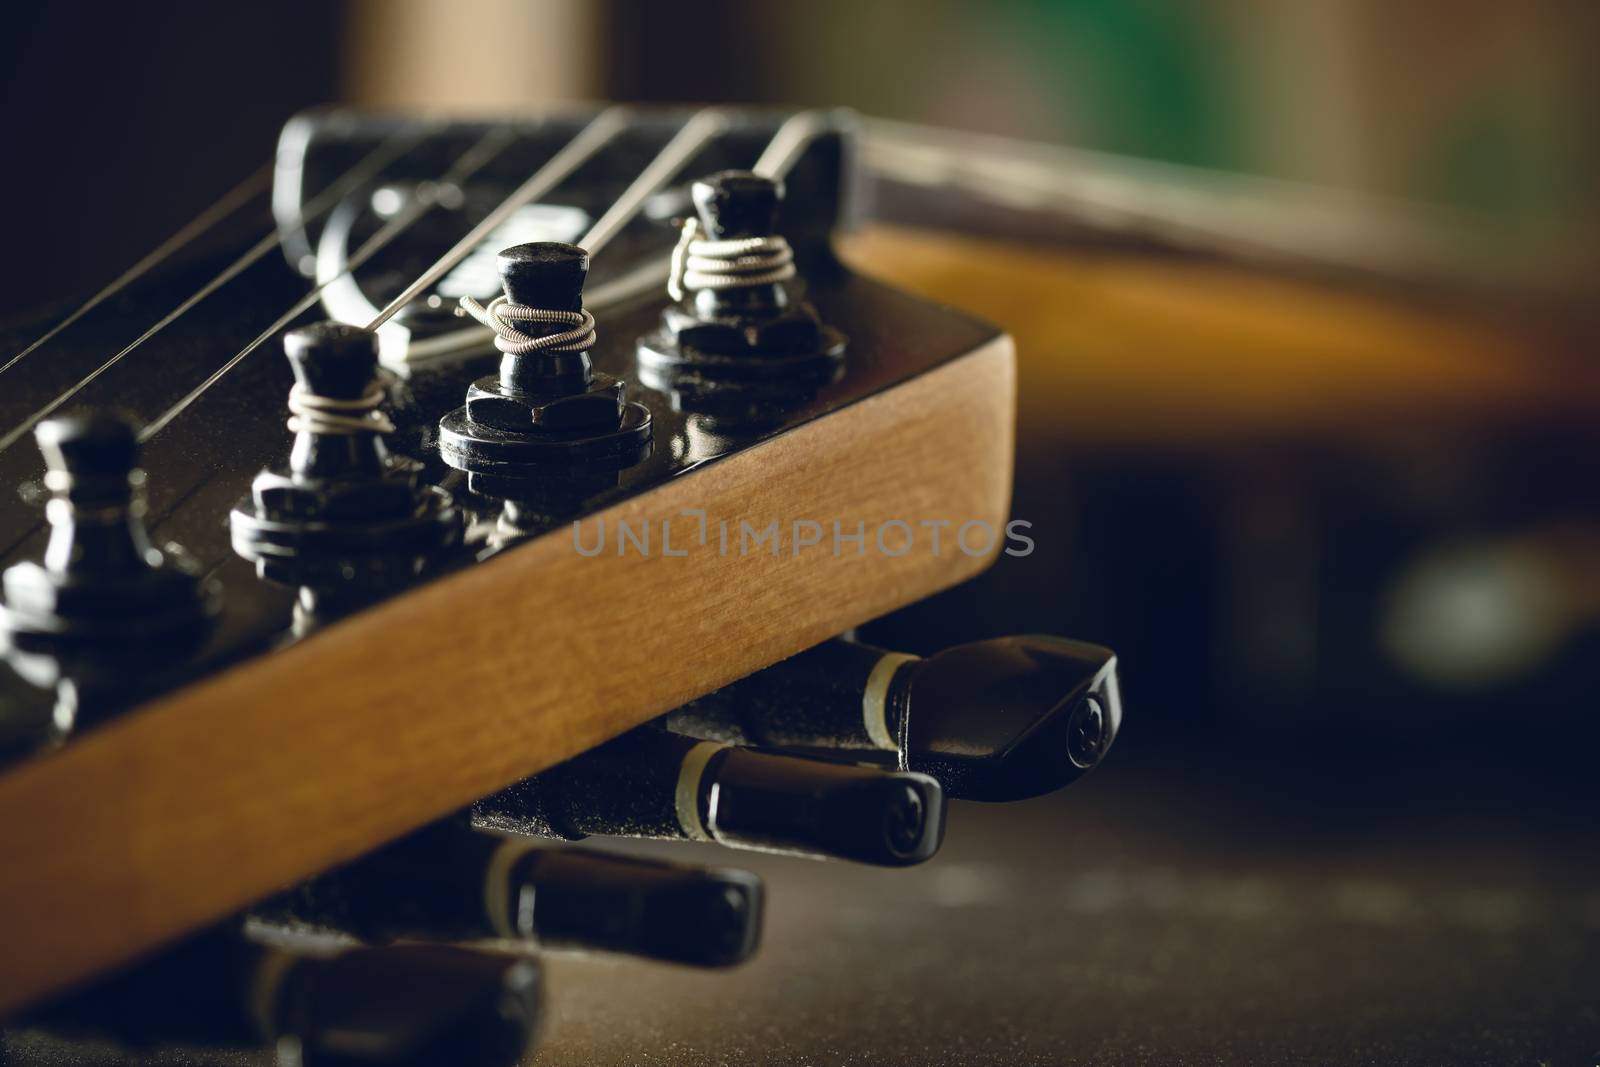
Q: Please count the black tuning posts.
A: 4